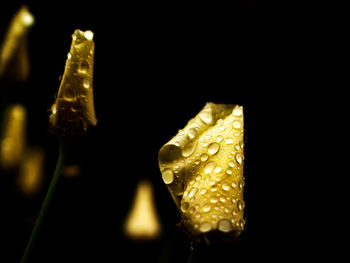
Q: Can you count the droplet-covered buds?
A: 2